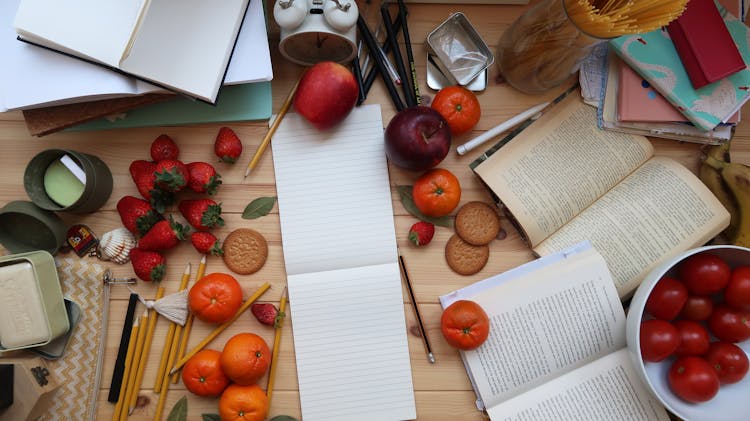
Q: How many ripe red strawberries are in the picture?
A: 12